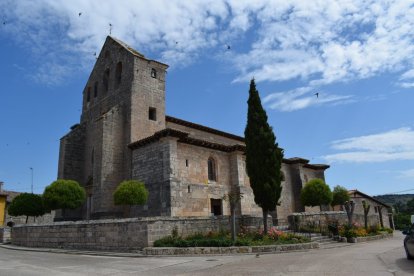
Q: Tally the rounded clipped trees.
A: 5